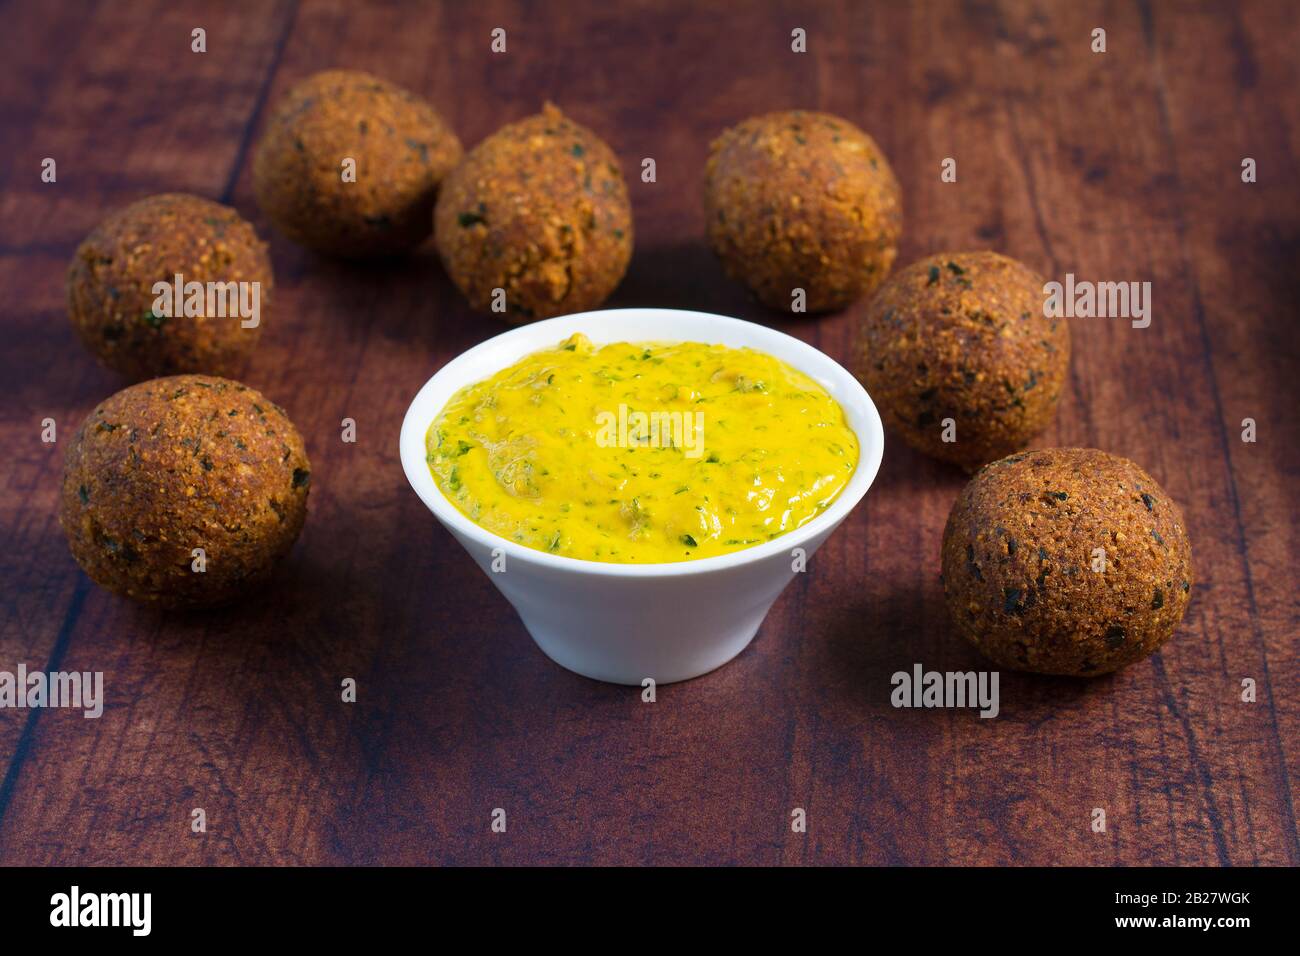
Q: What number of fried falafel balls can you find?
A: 7